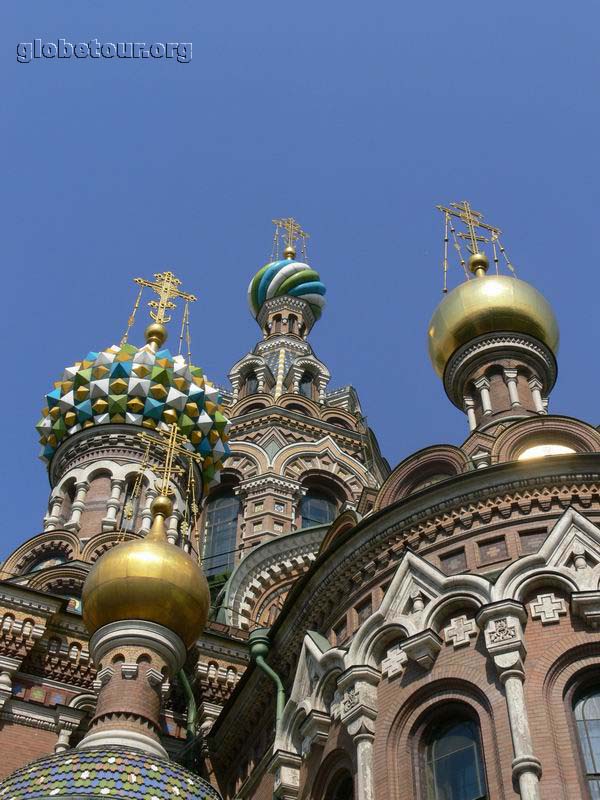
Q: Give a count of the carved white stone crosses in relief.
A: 3